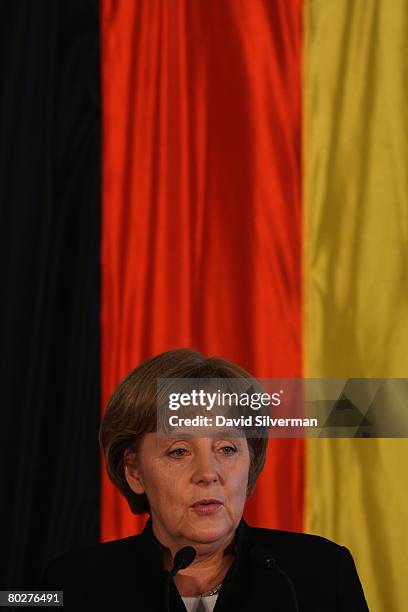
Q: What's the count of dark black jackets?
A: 1